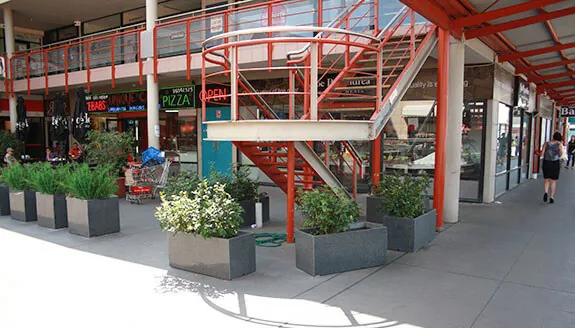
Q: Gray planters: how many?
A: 9